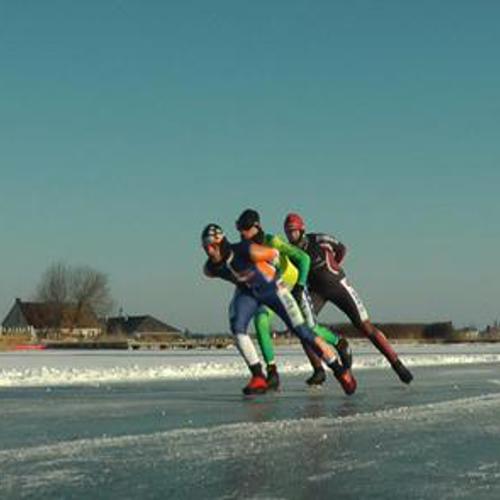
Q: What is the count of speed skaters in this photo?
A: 3